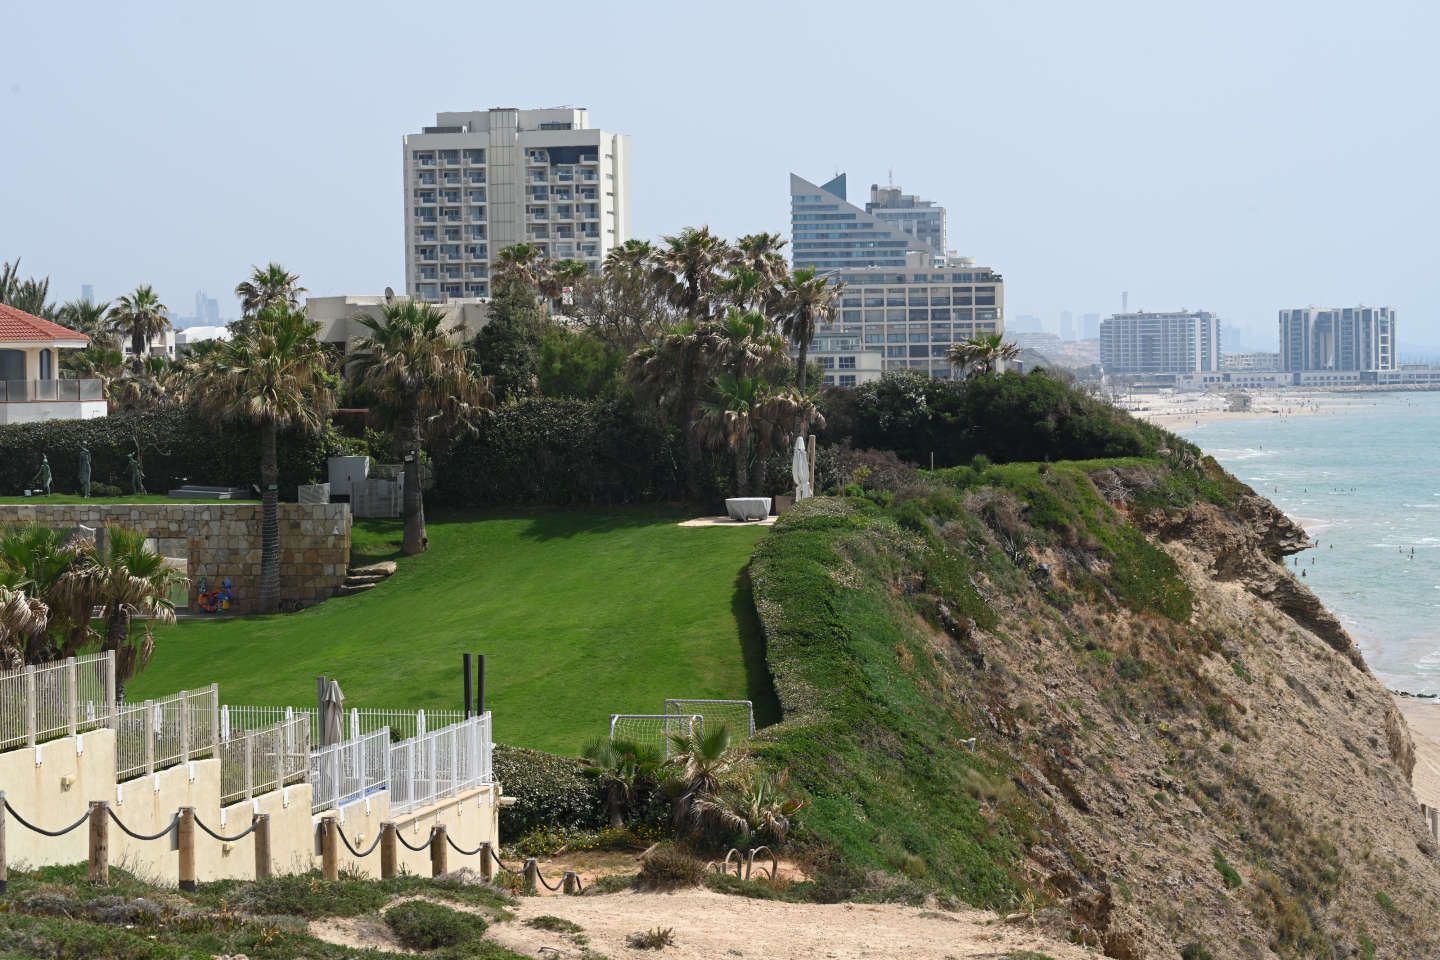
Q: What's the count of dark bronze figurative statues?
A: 3